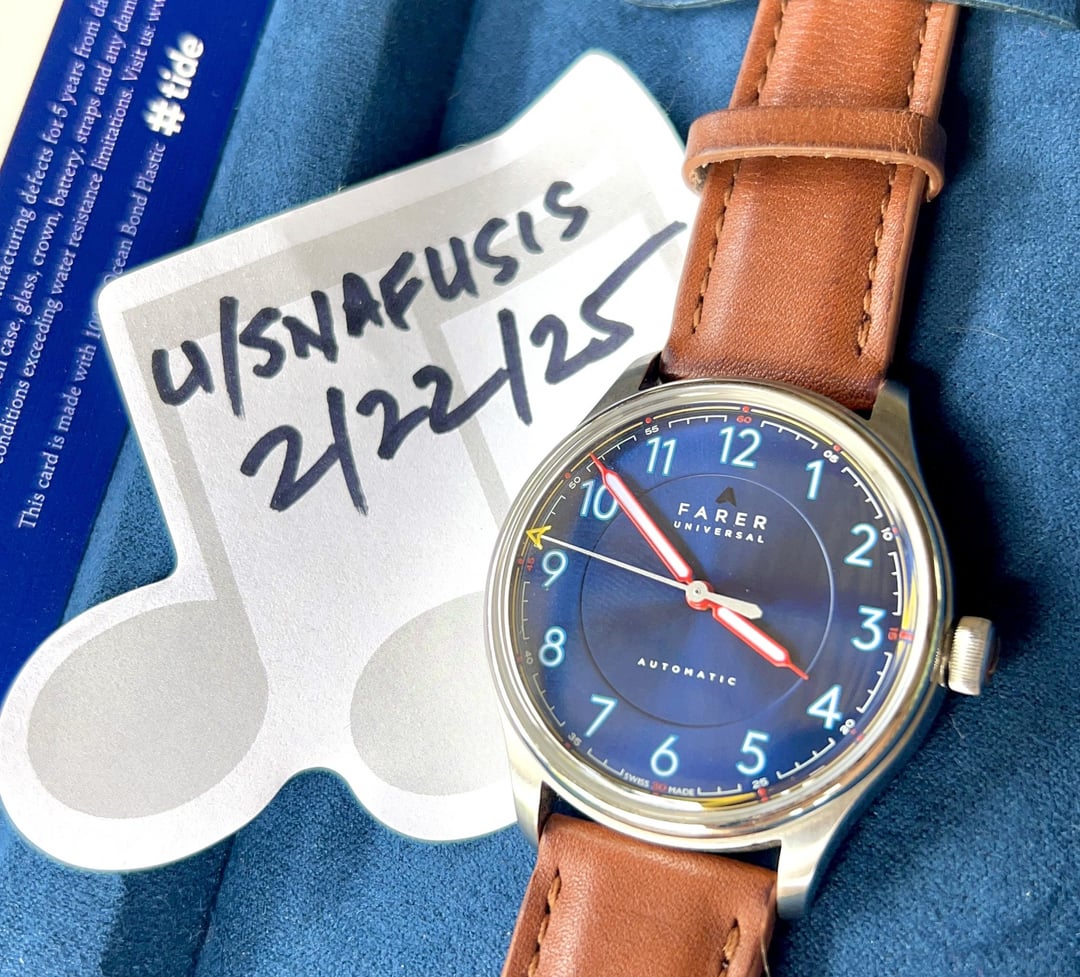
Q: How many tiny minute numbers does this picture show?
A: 12